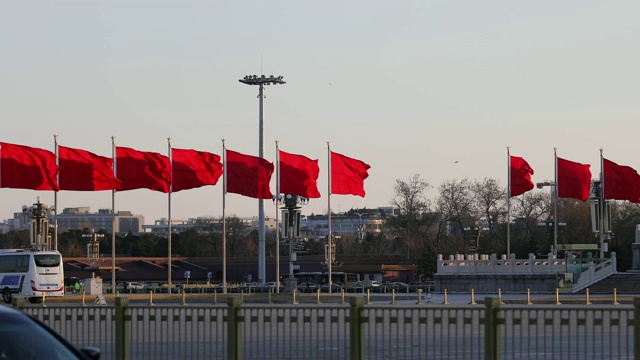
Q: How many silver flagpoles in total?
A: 9